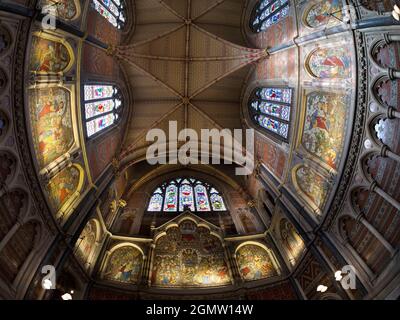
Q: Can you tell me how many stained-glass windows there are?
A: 5